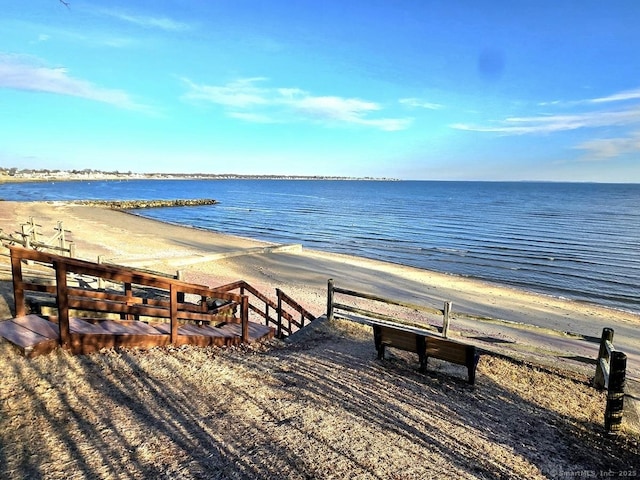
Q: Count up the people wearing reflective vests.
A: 0